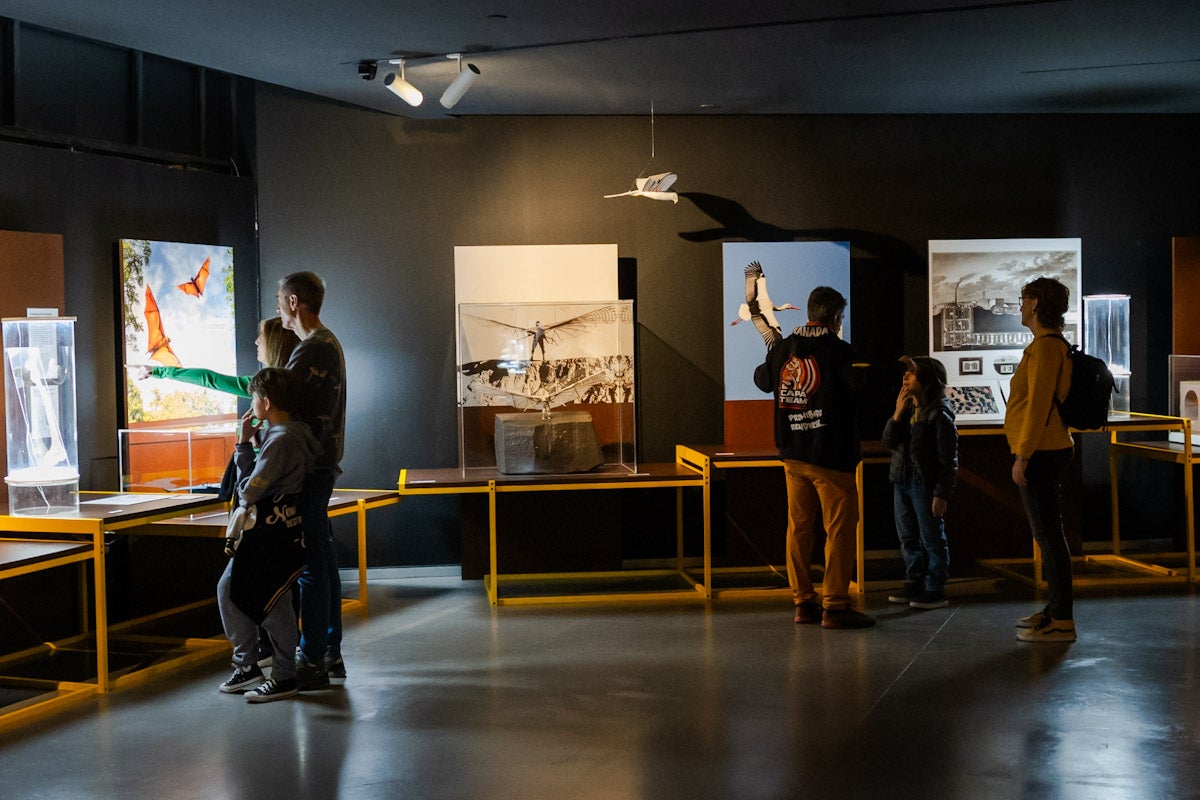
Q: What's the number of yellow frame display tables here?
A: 7